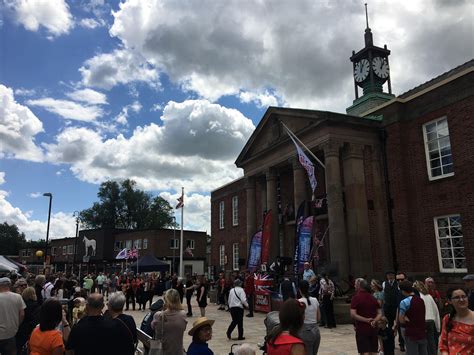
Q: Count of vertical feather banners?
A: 4